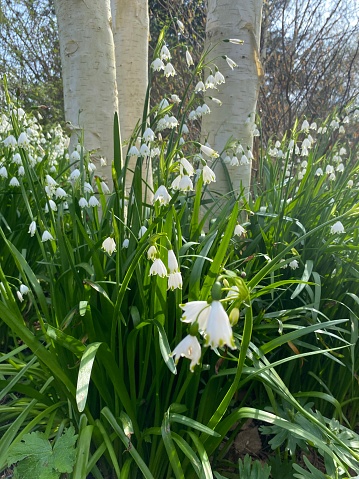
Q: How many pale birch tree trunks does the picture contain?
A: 3